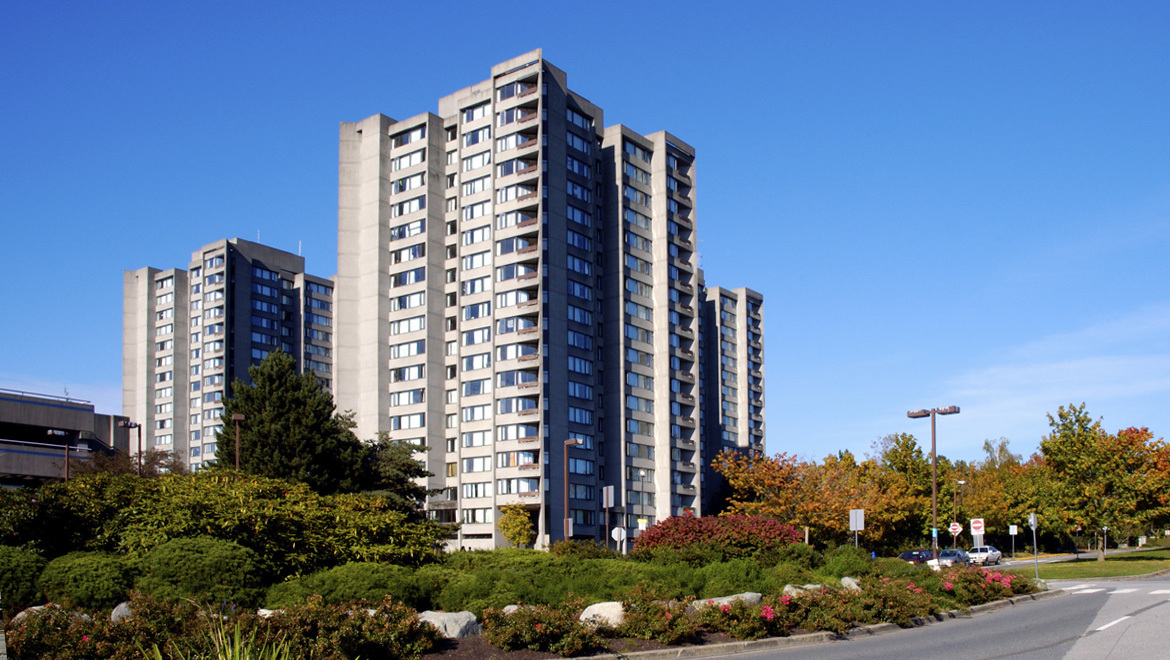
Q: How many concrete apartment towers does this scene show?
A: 3